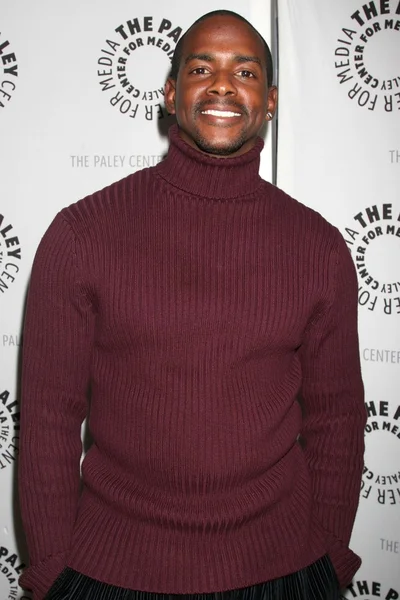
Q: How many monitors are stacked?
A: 0